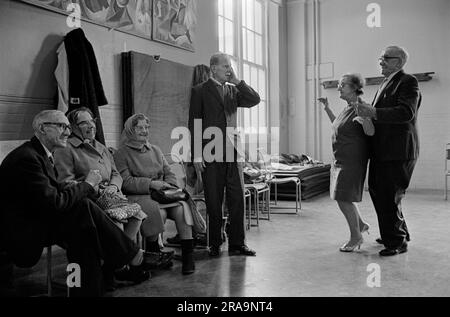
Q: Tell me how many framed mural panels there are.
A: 2